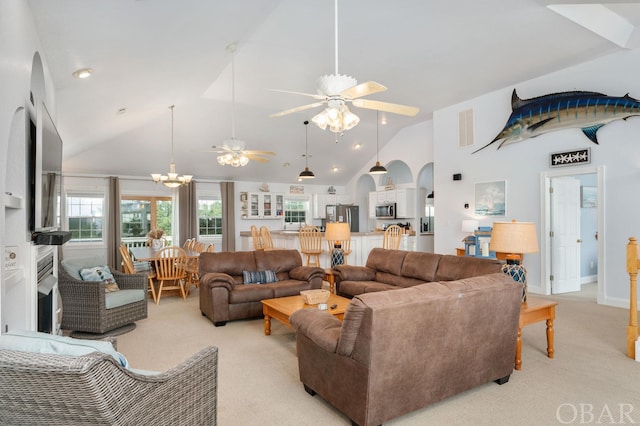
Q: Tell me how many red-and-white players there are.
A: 0